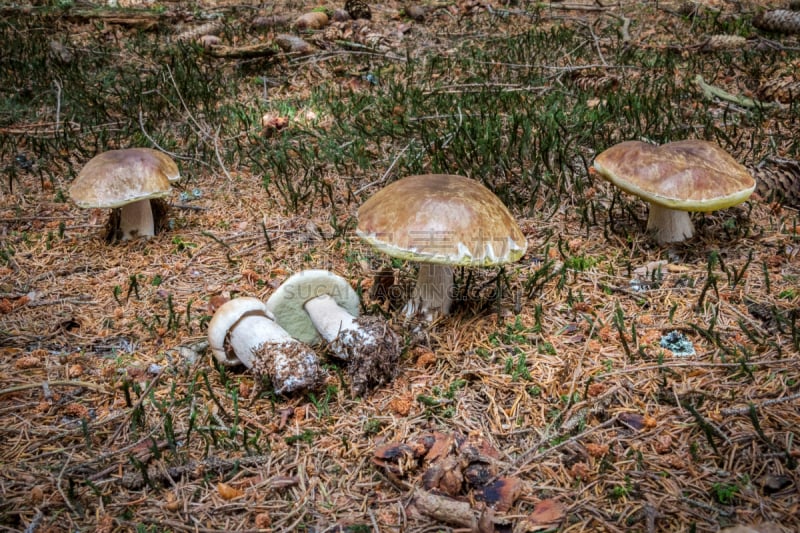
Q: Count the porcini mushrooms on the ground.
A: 5